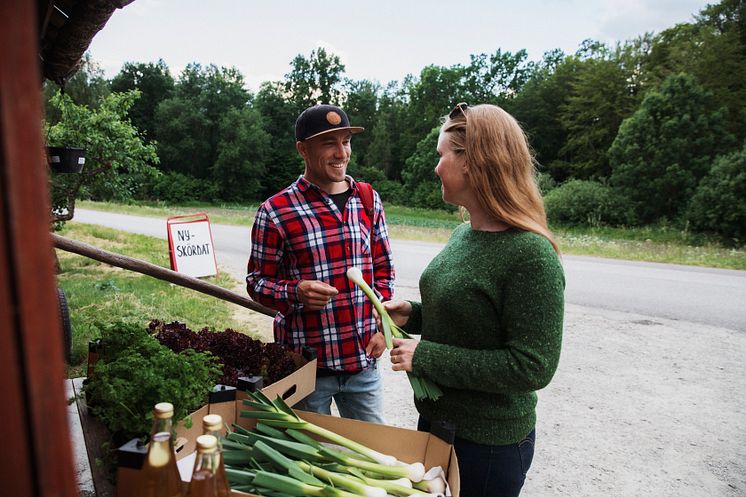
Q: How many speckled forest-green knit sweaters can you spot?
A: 1